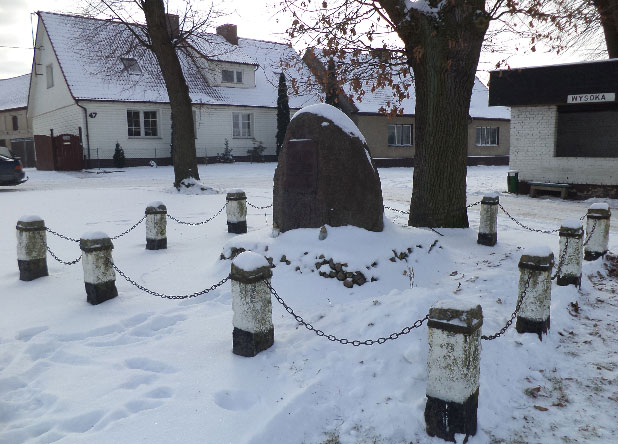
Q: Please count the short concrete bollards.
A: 10